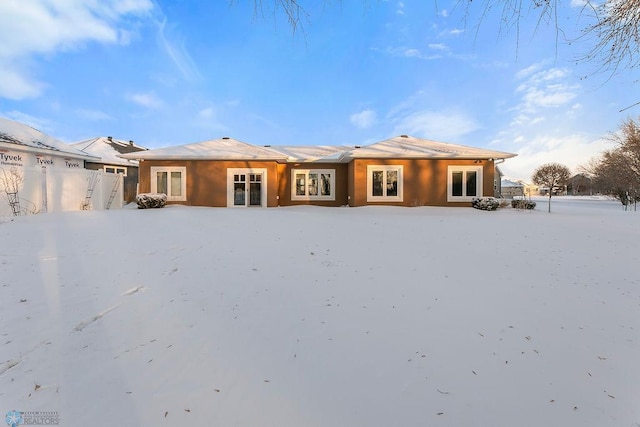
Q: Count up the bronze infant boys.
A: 0